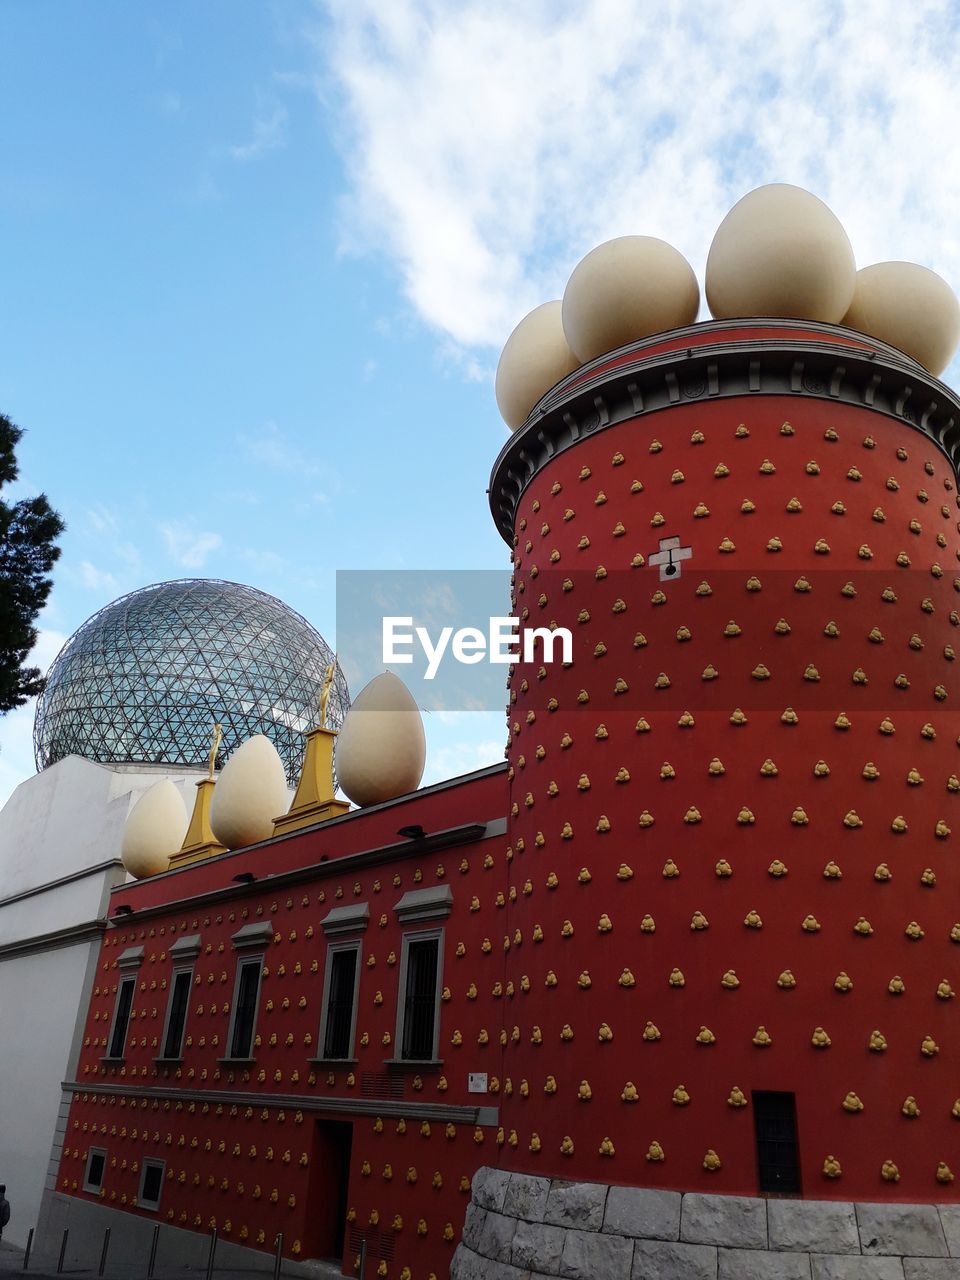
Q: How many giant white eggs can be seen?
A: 7